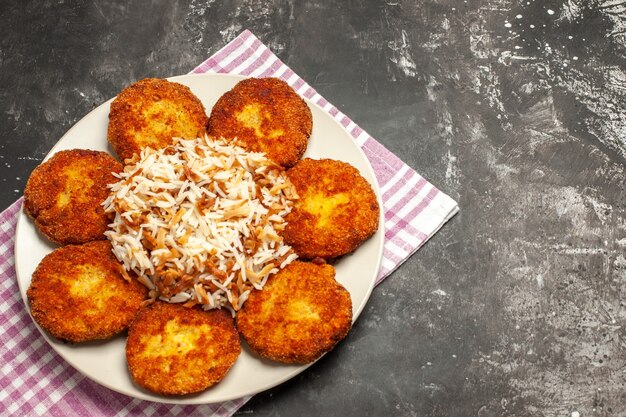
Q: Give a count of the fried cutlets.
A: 7